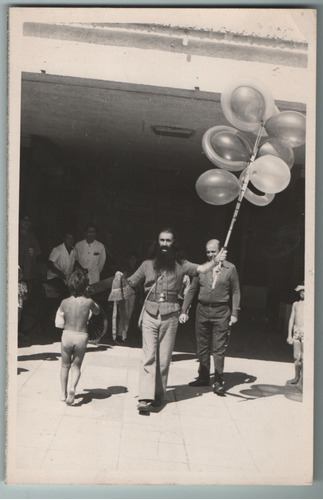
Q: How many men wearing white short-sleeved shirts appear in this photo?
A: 1